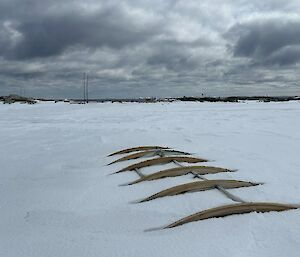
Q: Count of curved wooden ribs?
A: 6